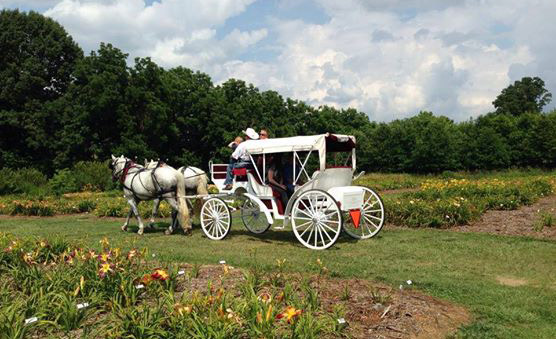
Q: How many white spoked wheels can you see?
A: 4